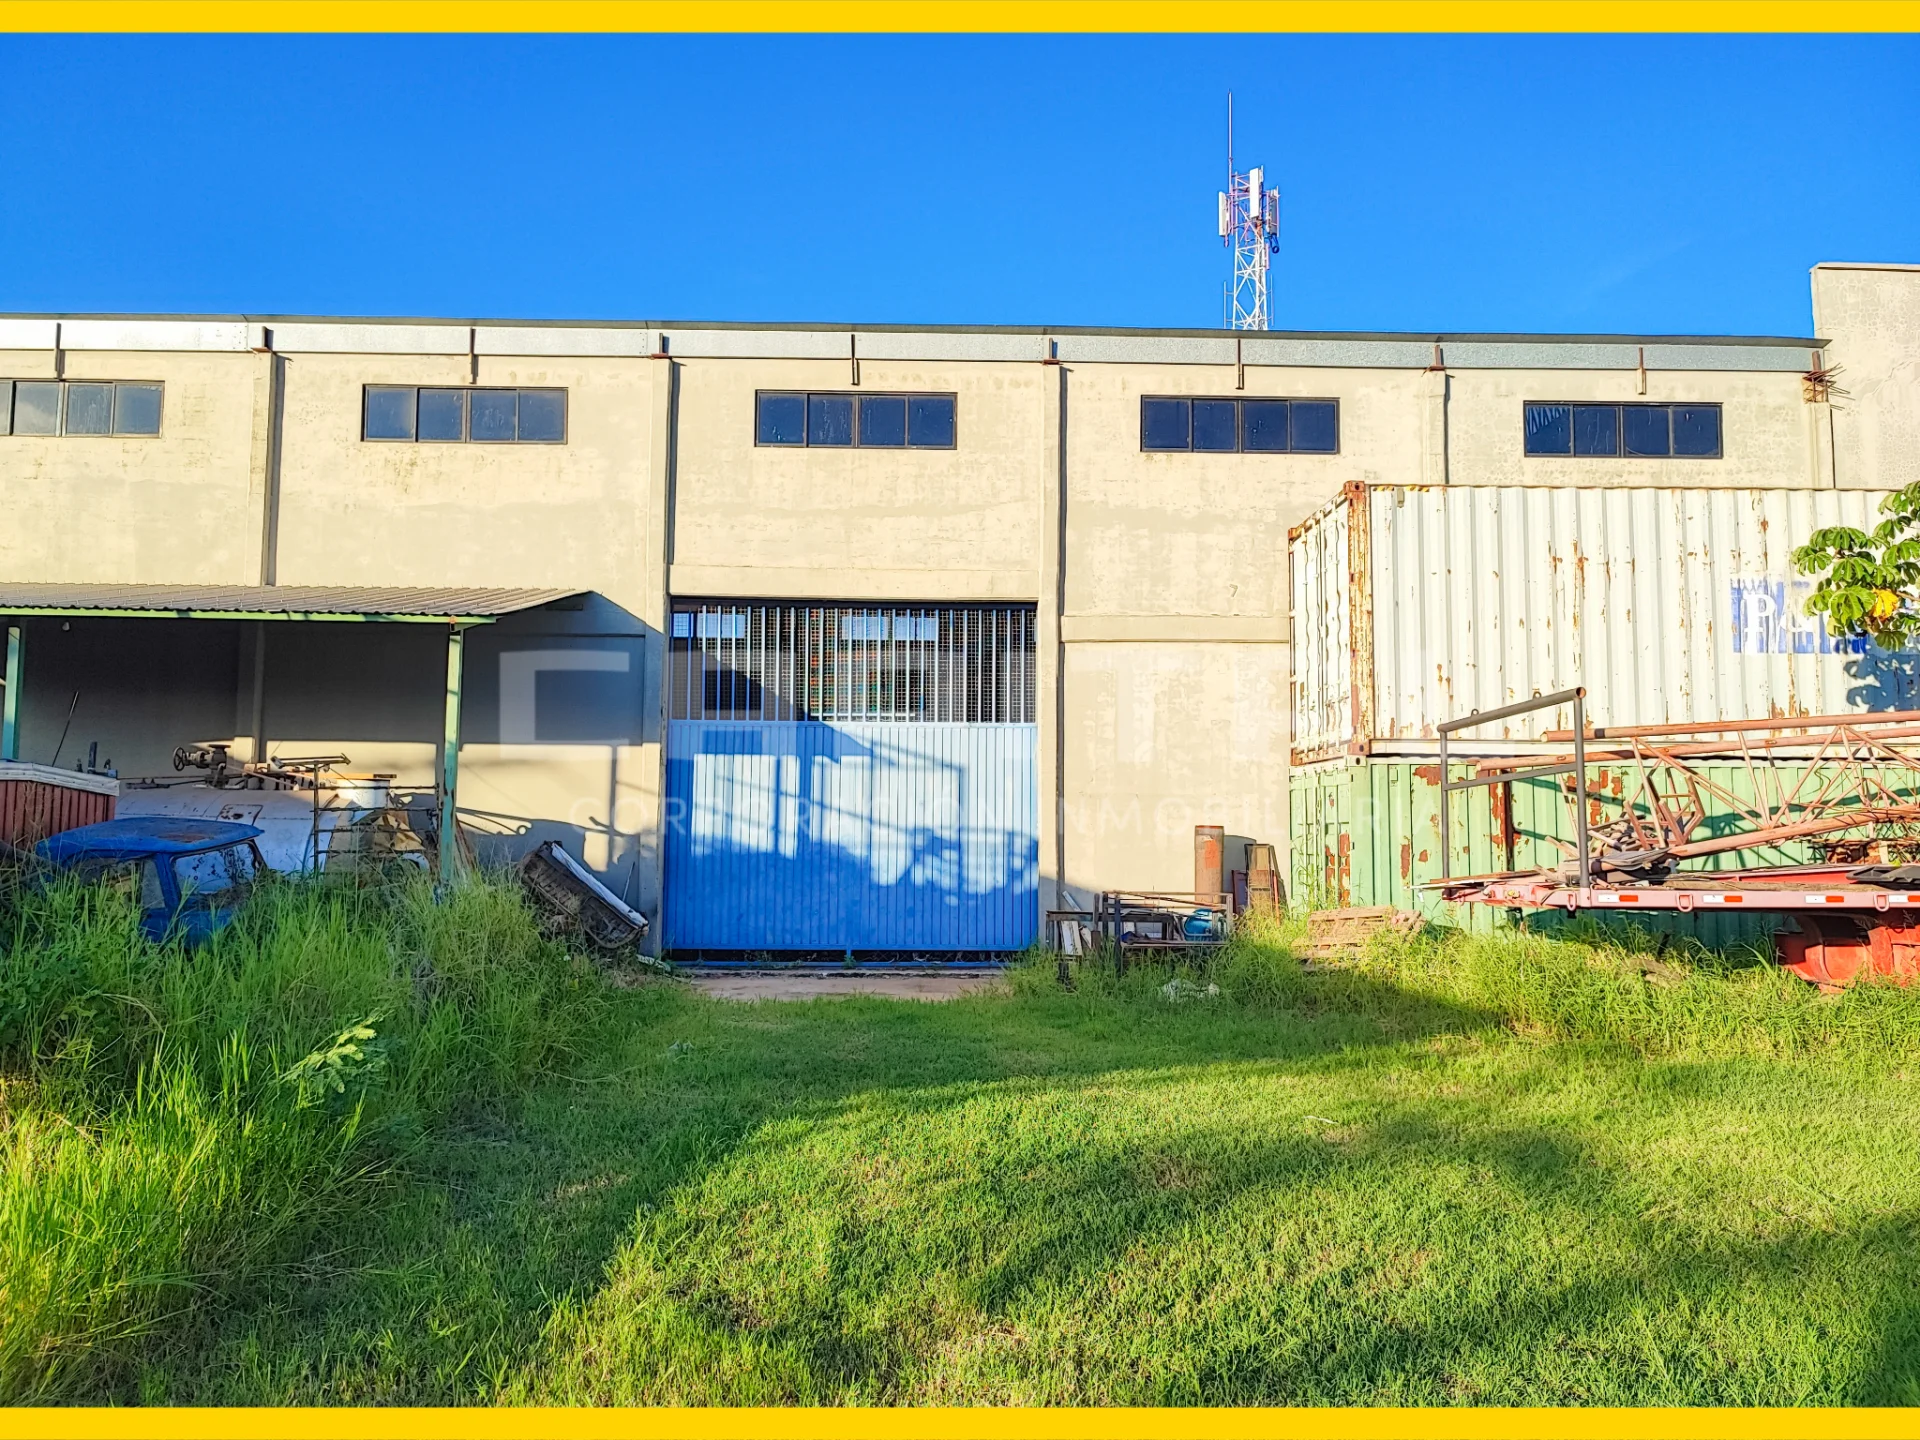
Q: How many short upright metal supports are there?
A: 10